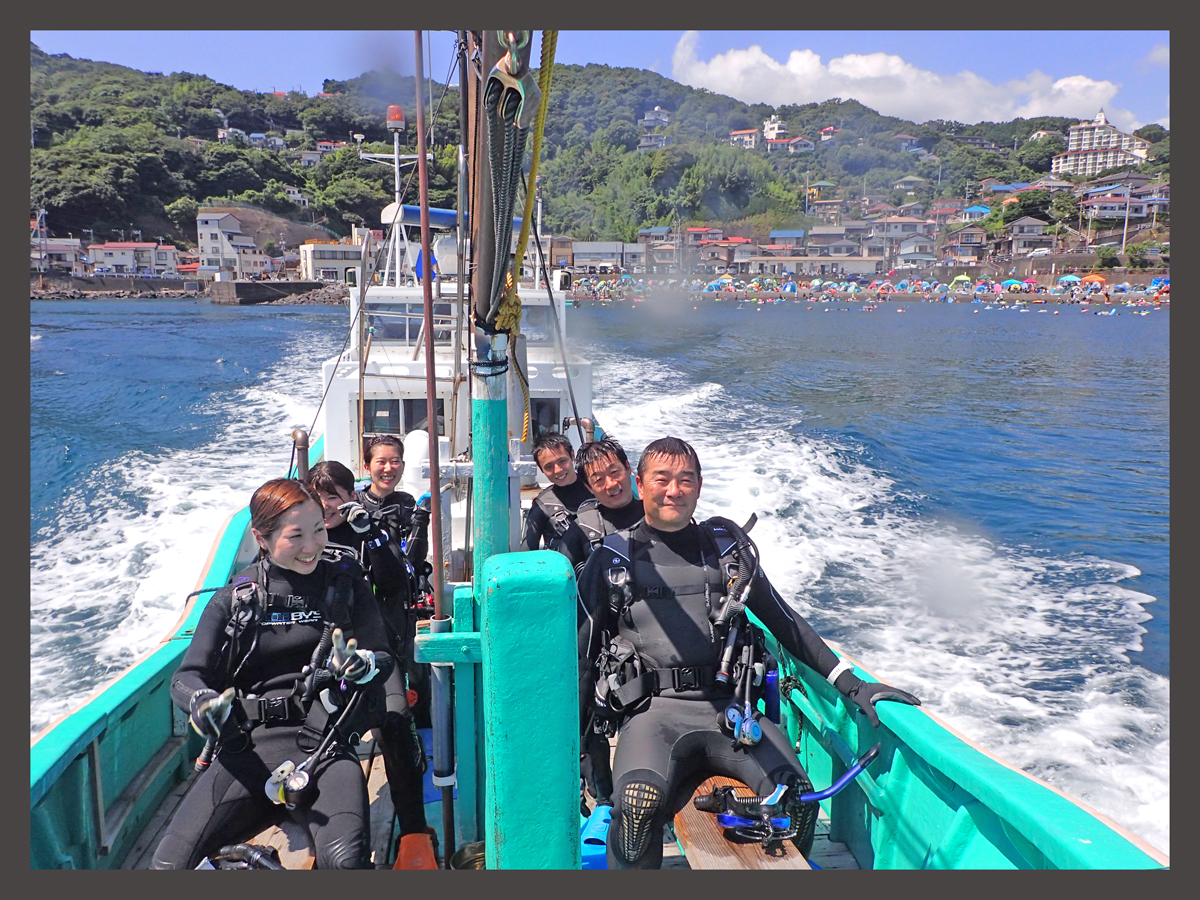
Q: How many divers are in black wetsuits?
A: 6